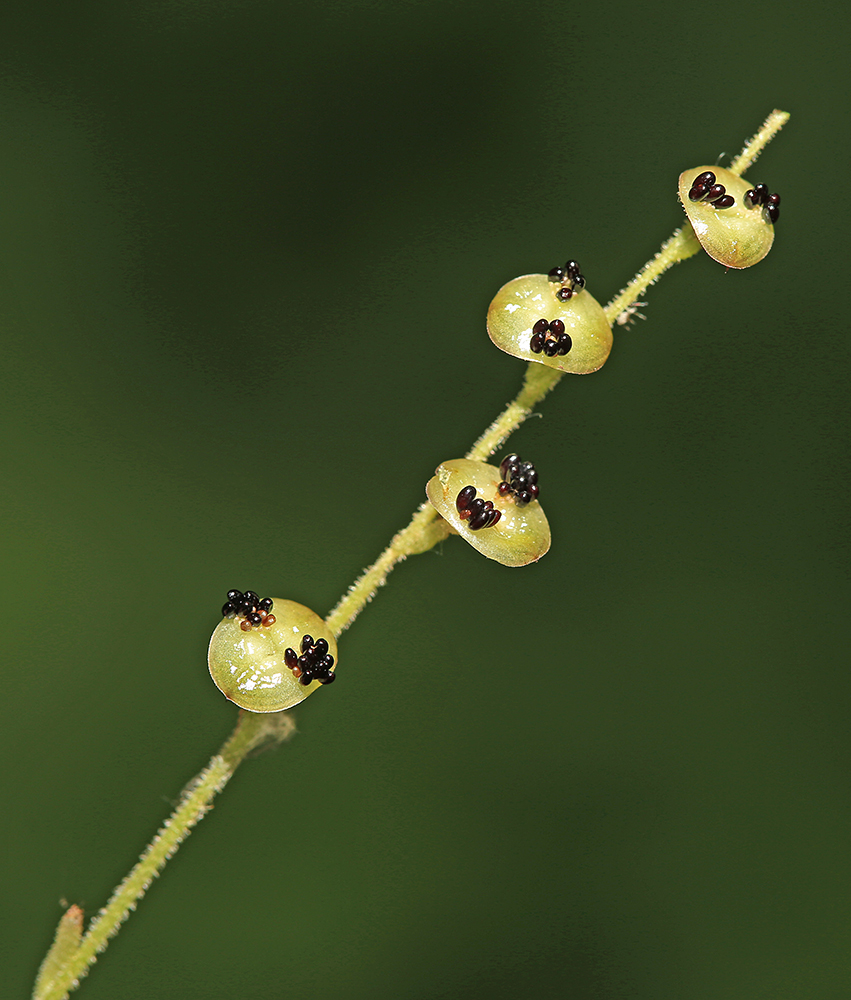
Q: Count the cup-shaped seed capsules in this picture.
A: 4